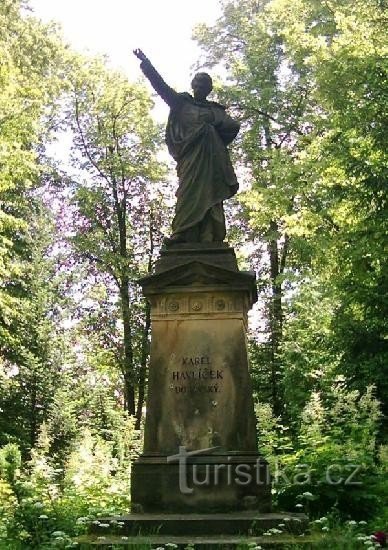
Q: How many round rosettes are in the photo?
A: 3